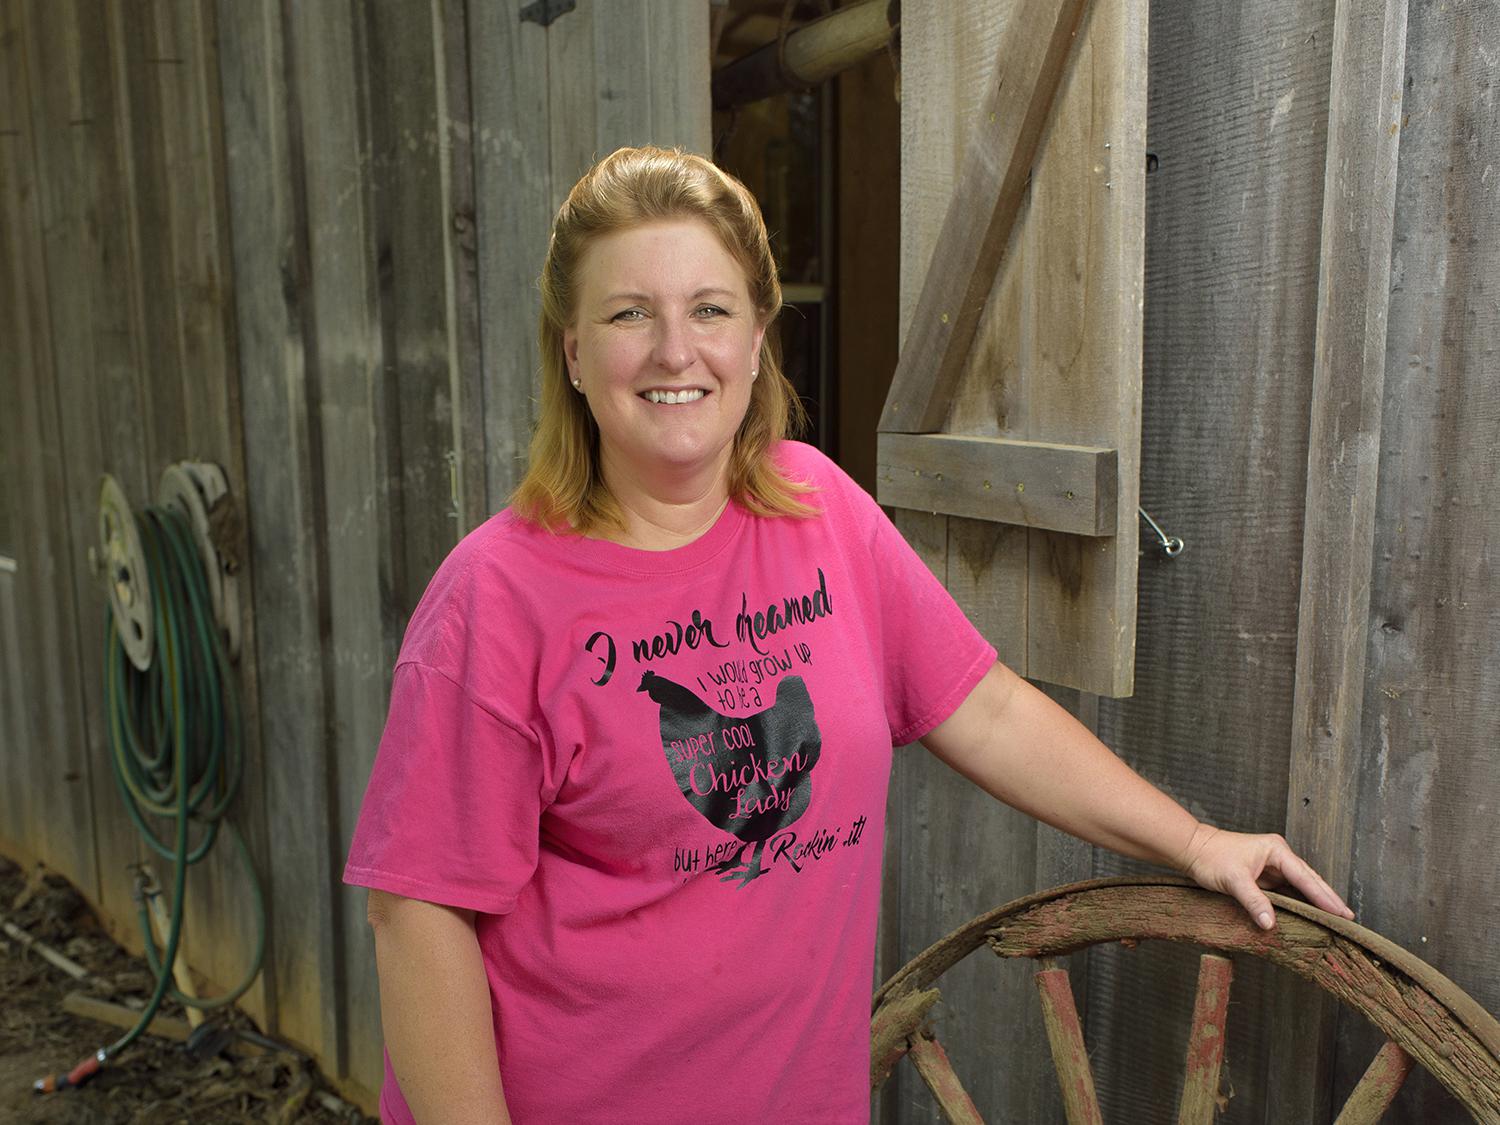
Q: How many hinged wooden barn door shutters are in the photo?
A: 1